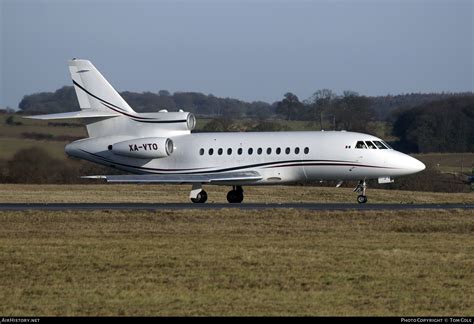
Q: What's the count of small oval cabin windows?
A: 12